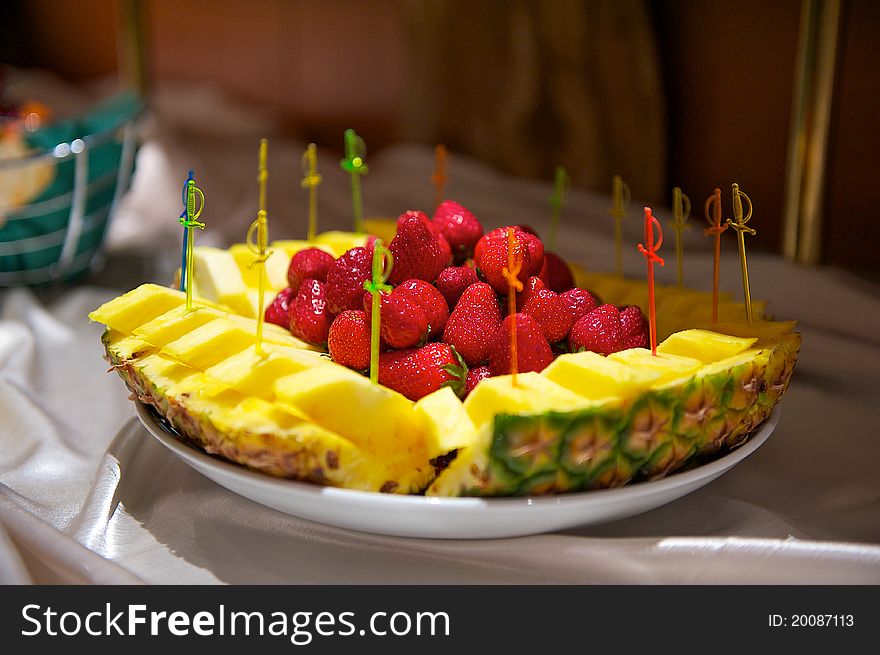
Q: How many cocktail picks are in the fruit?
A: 15